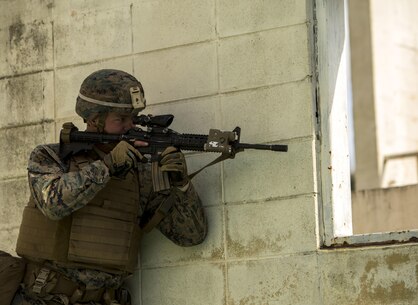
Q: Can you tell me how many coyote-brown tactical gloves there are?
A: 2